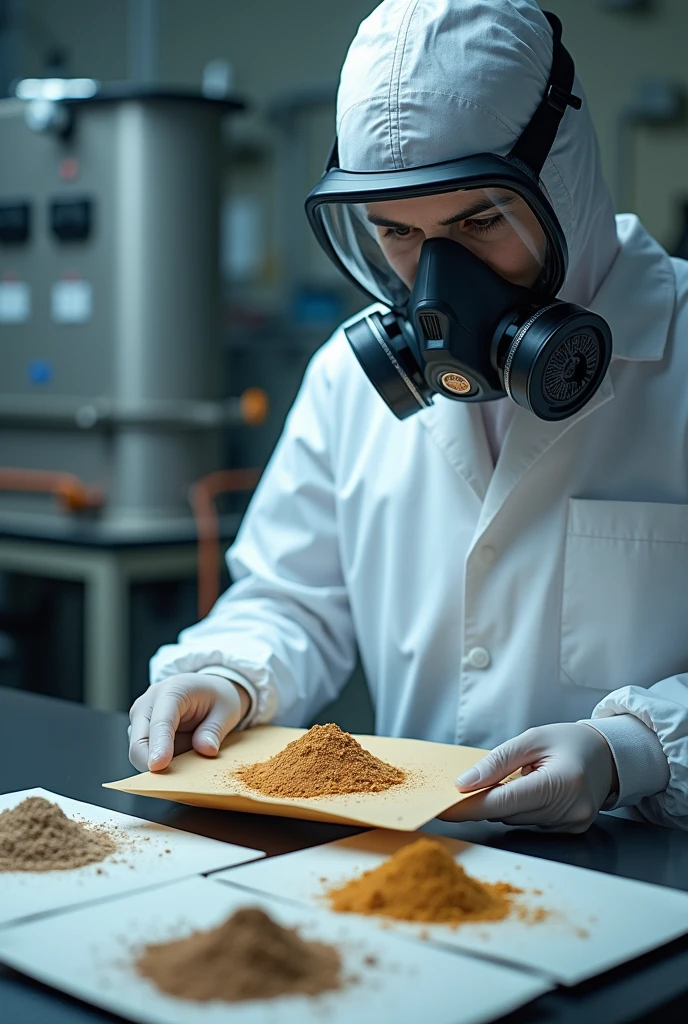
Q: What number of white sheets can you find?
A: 3